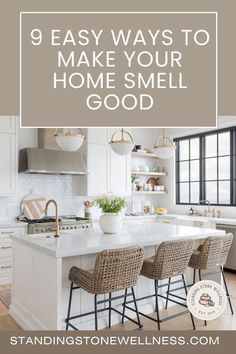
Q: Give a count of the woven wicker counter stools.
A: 3